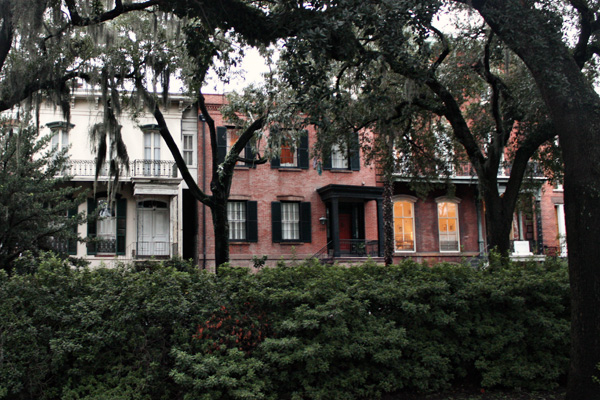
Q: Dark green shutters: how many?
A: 12